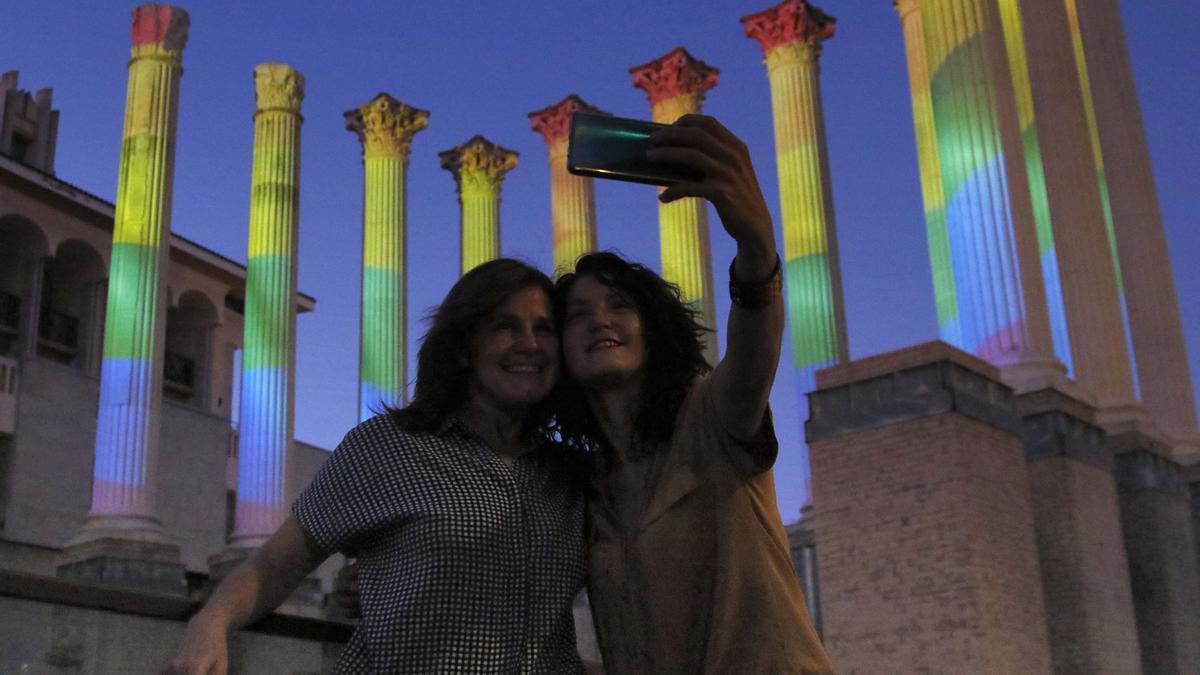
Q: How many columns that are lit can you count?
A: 11